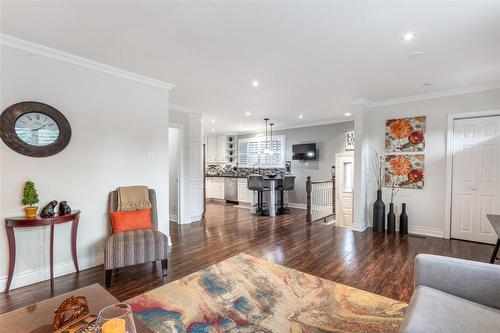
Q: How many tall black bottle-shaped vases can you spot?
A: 3